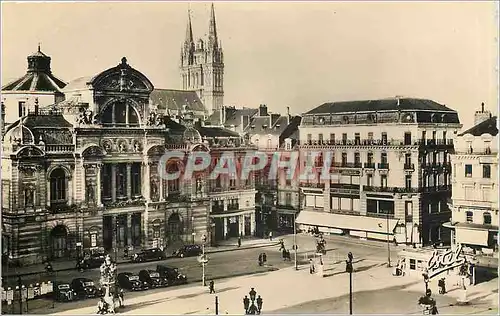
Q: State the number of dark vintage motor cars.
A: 8